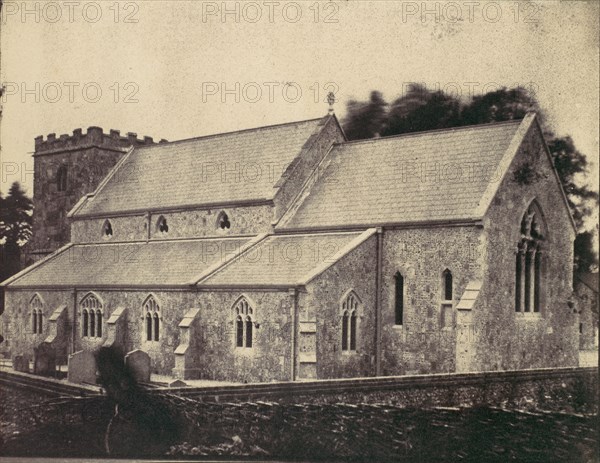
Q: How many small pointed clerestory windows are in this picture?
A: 3